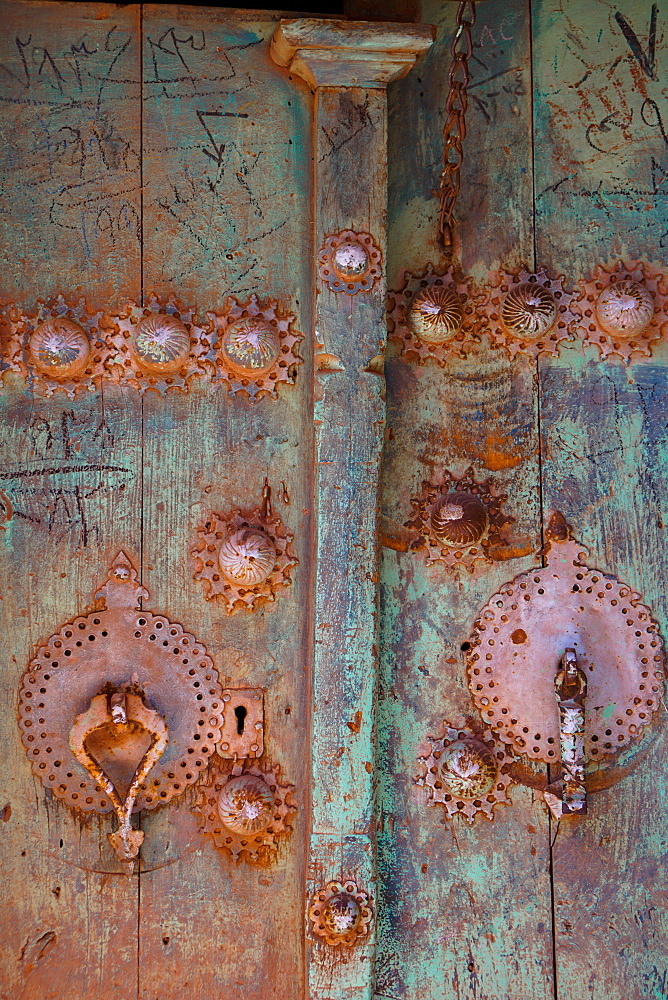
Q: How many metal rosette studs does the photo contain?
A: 12